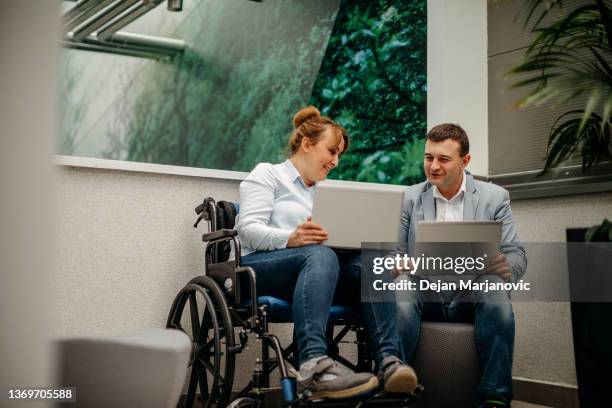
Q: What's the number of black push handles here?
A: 1